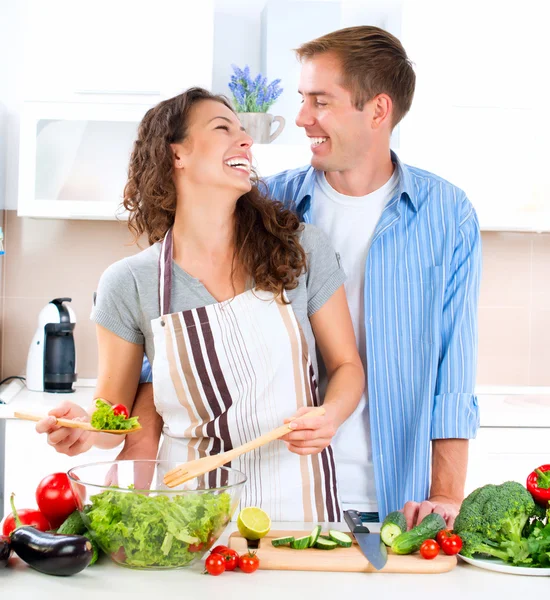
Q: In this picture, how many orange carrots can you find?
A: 0